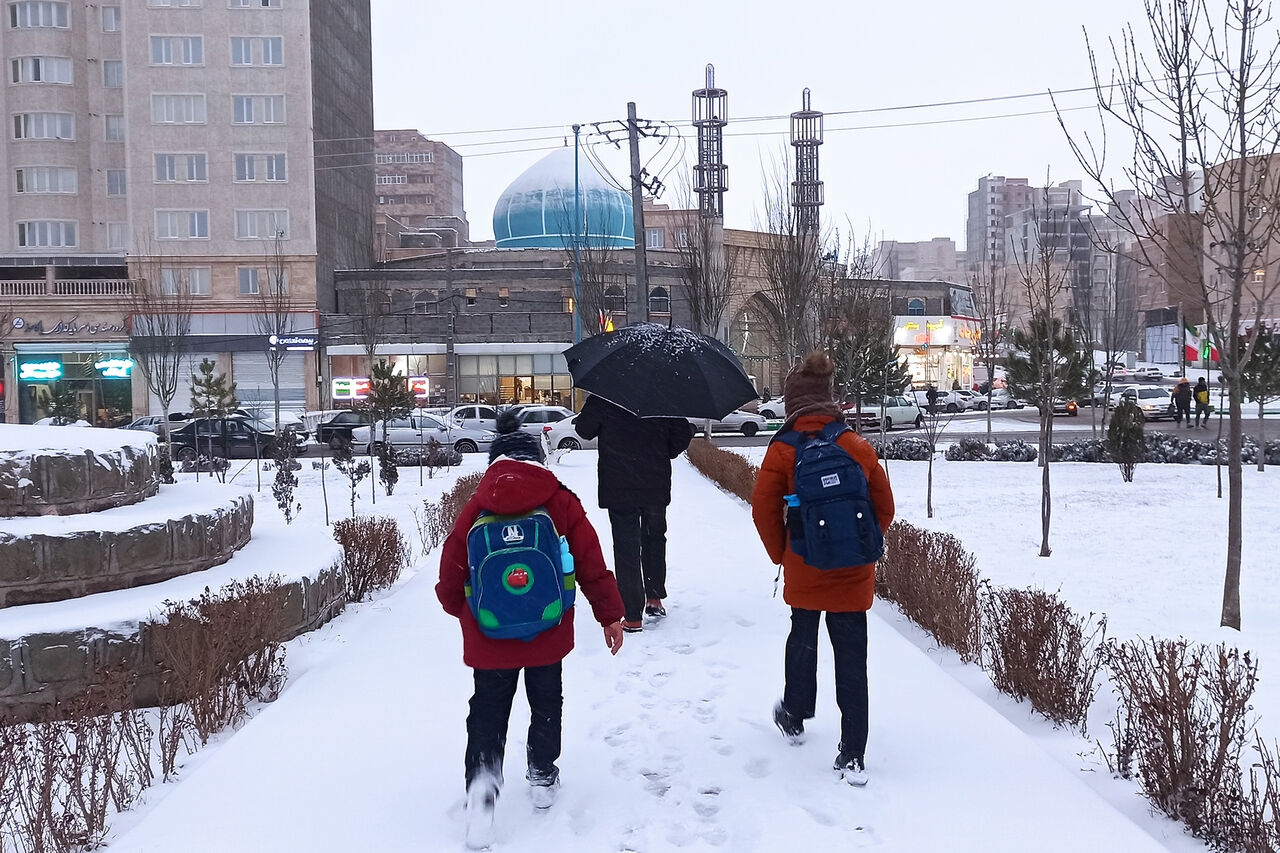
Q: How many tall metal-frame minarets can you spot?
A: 2